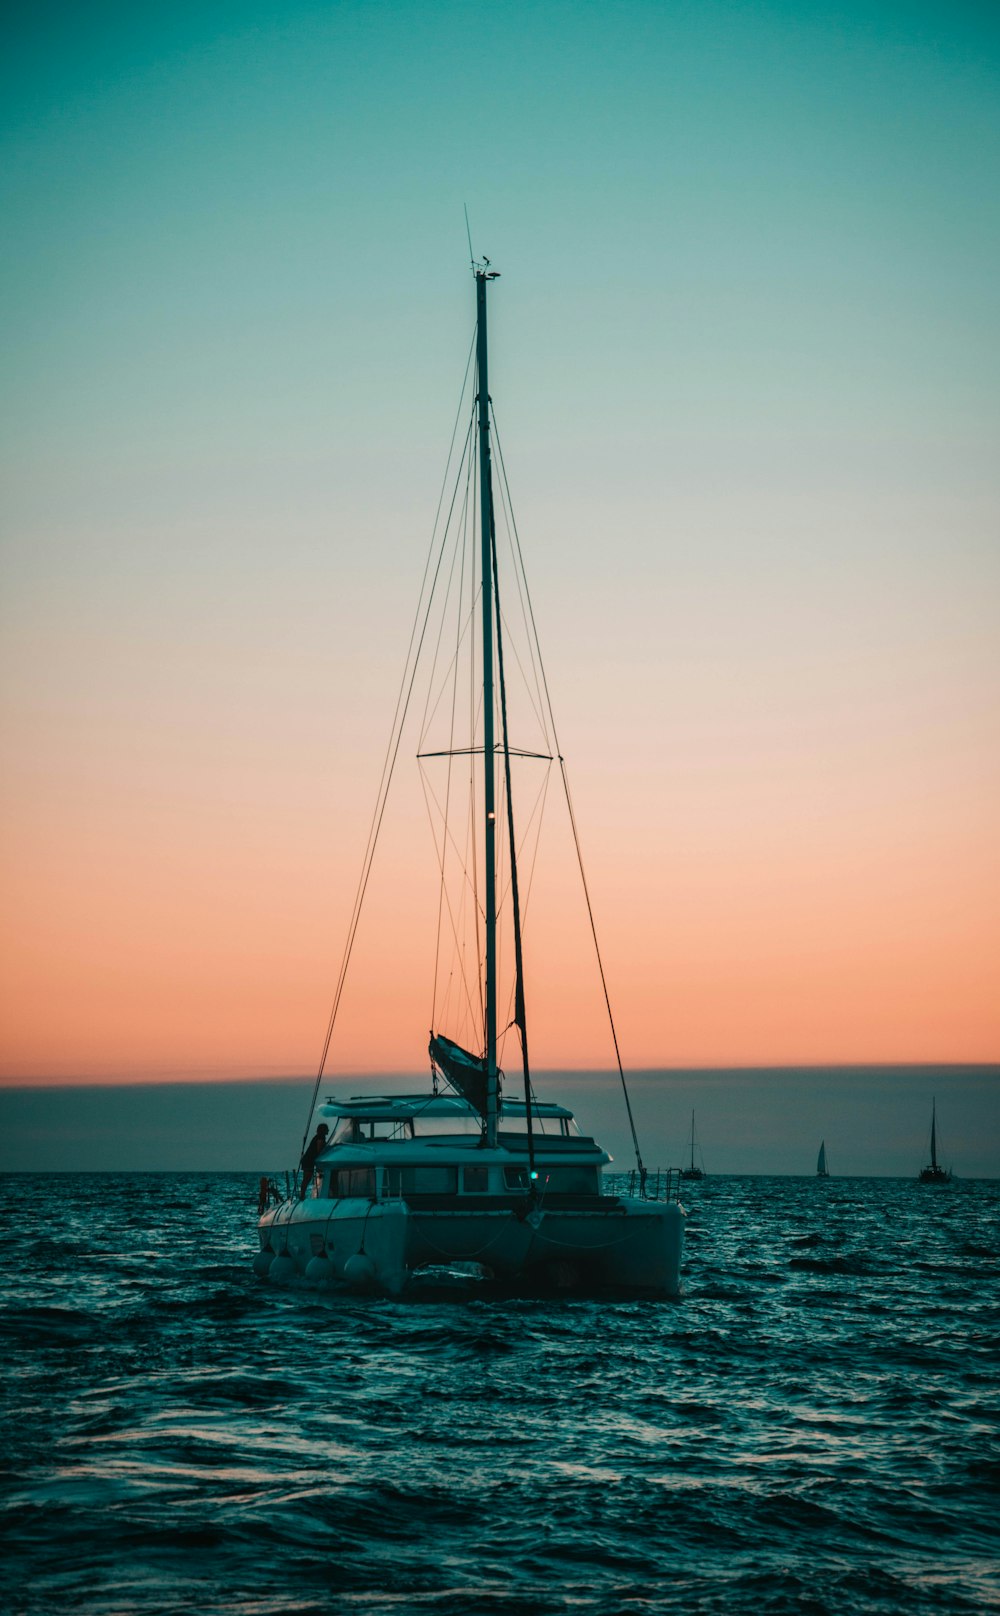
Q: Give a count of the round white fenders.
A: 4